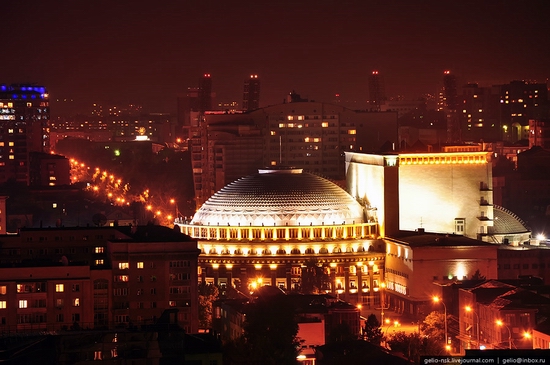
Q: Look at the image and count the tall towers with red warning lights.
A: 4